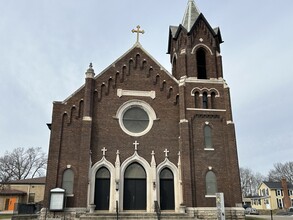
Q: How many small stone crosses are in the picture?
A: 3